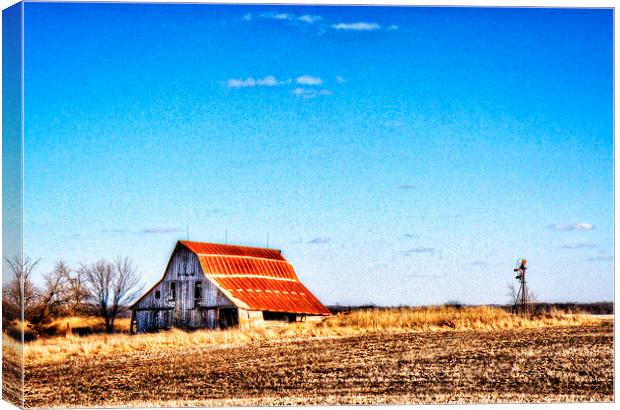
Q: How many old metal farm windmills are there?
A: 1